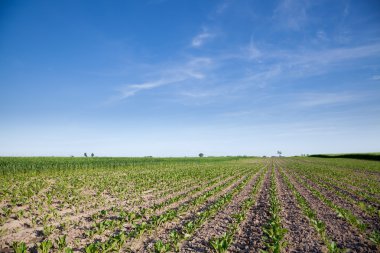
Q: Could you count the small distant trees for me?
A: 4